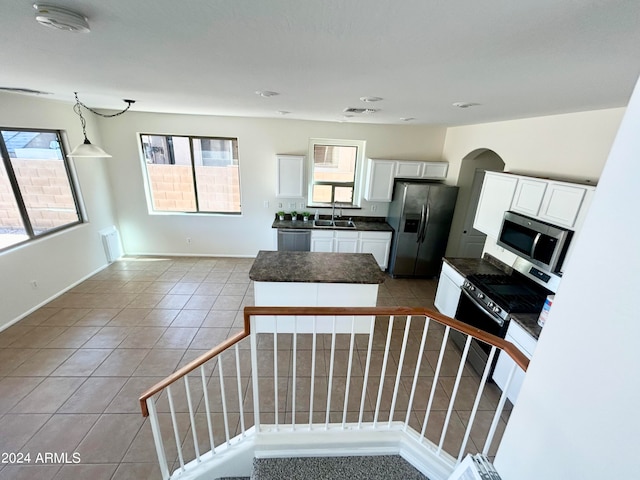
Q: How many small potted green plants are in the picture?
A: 3